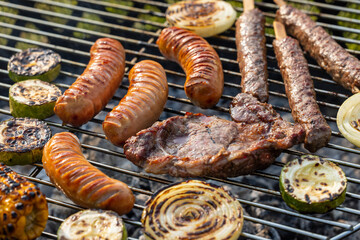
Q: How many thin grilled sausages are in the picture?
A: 3